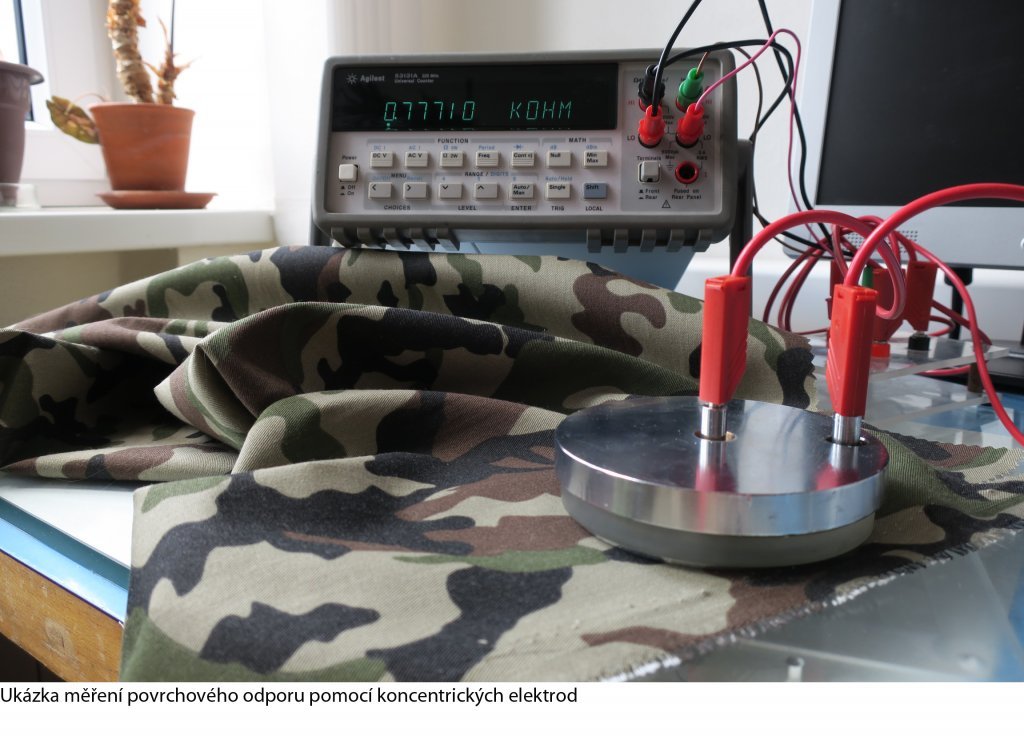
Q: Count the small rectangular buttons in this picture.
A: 14